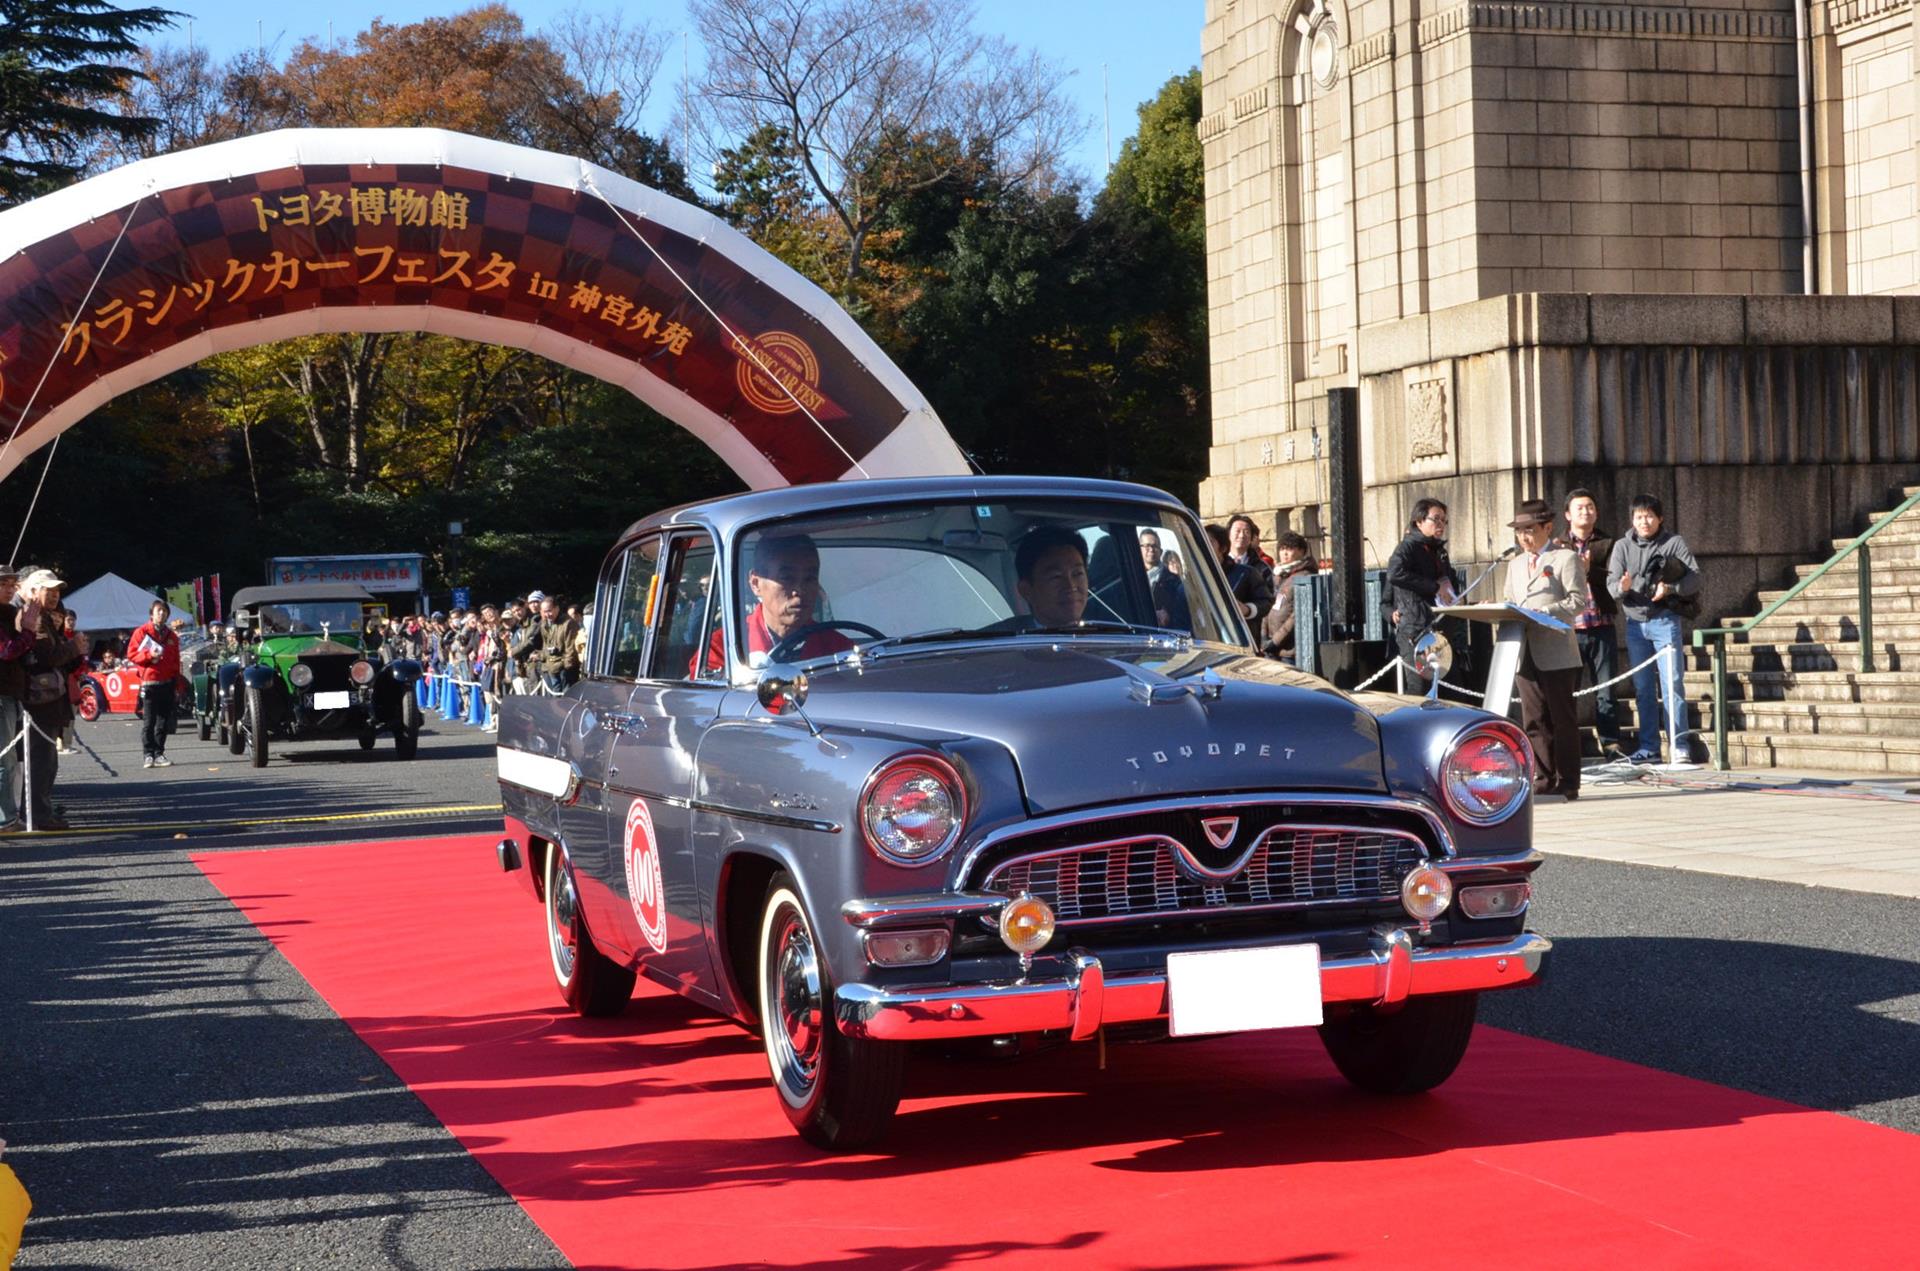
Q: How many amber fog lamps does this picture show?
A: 2